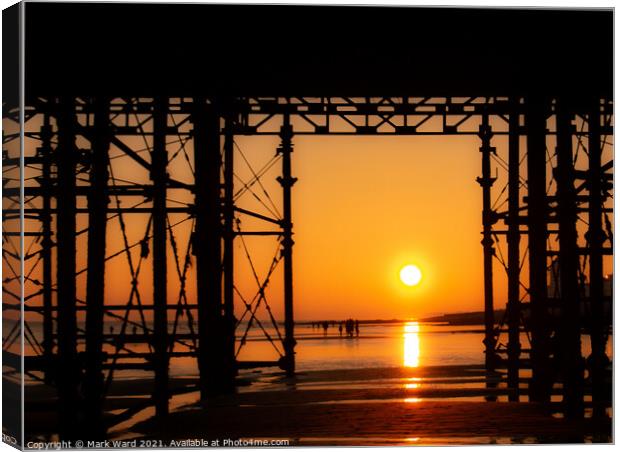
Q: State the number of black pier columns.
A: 12